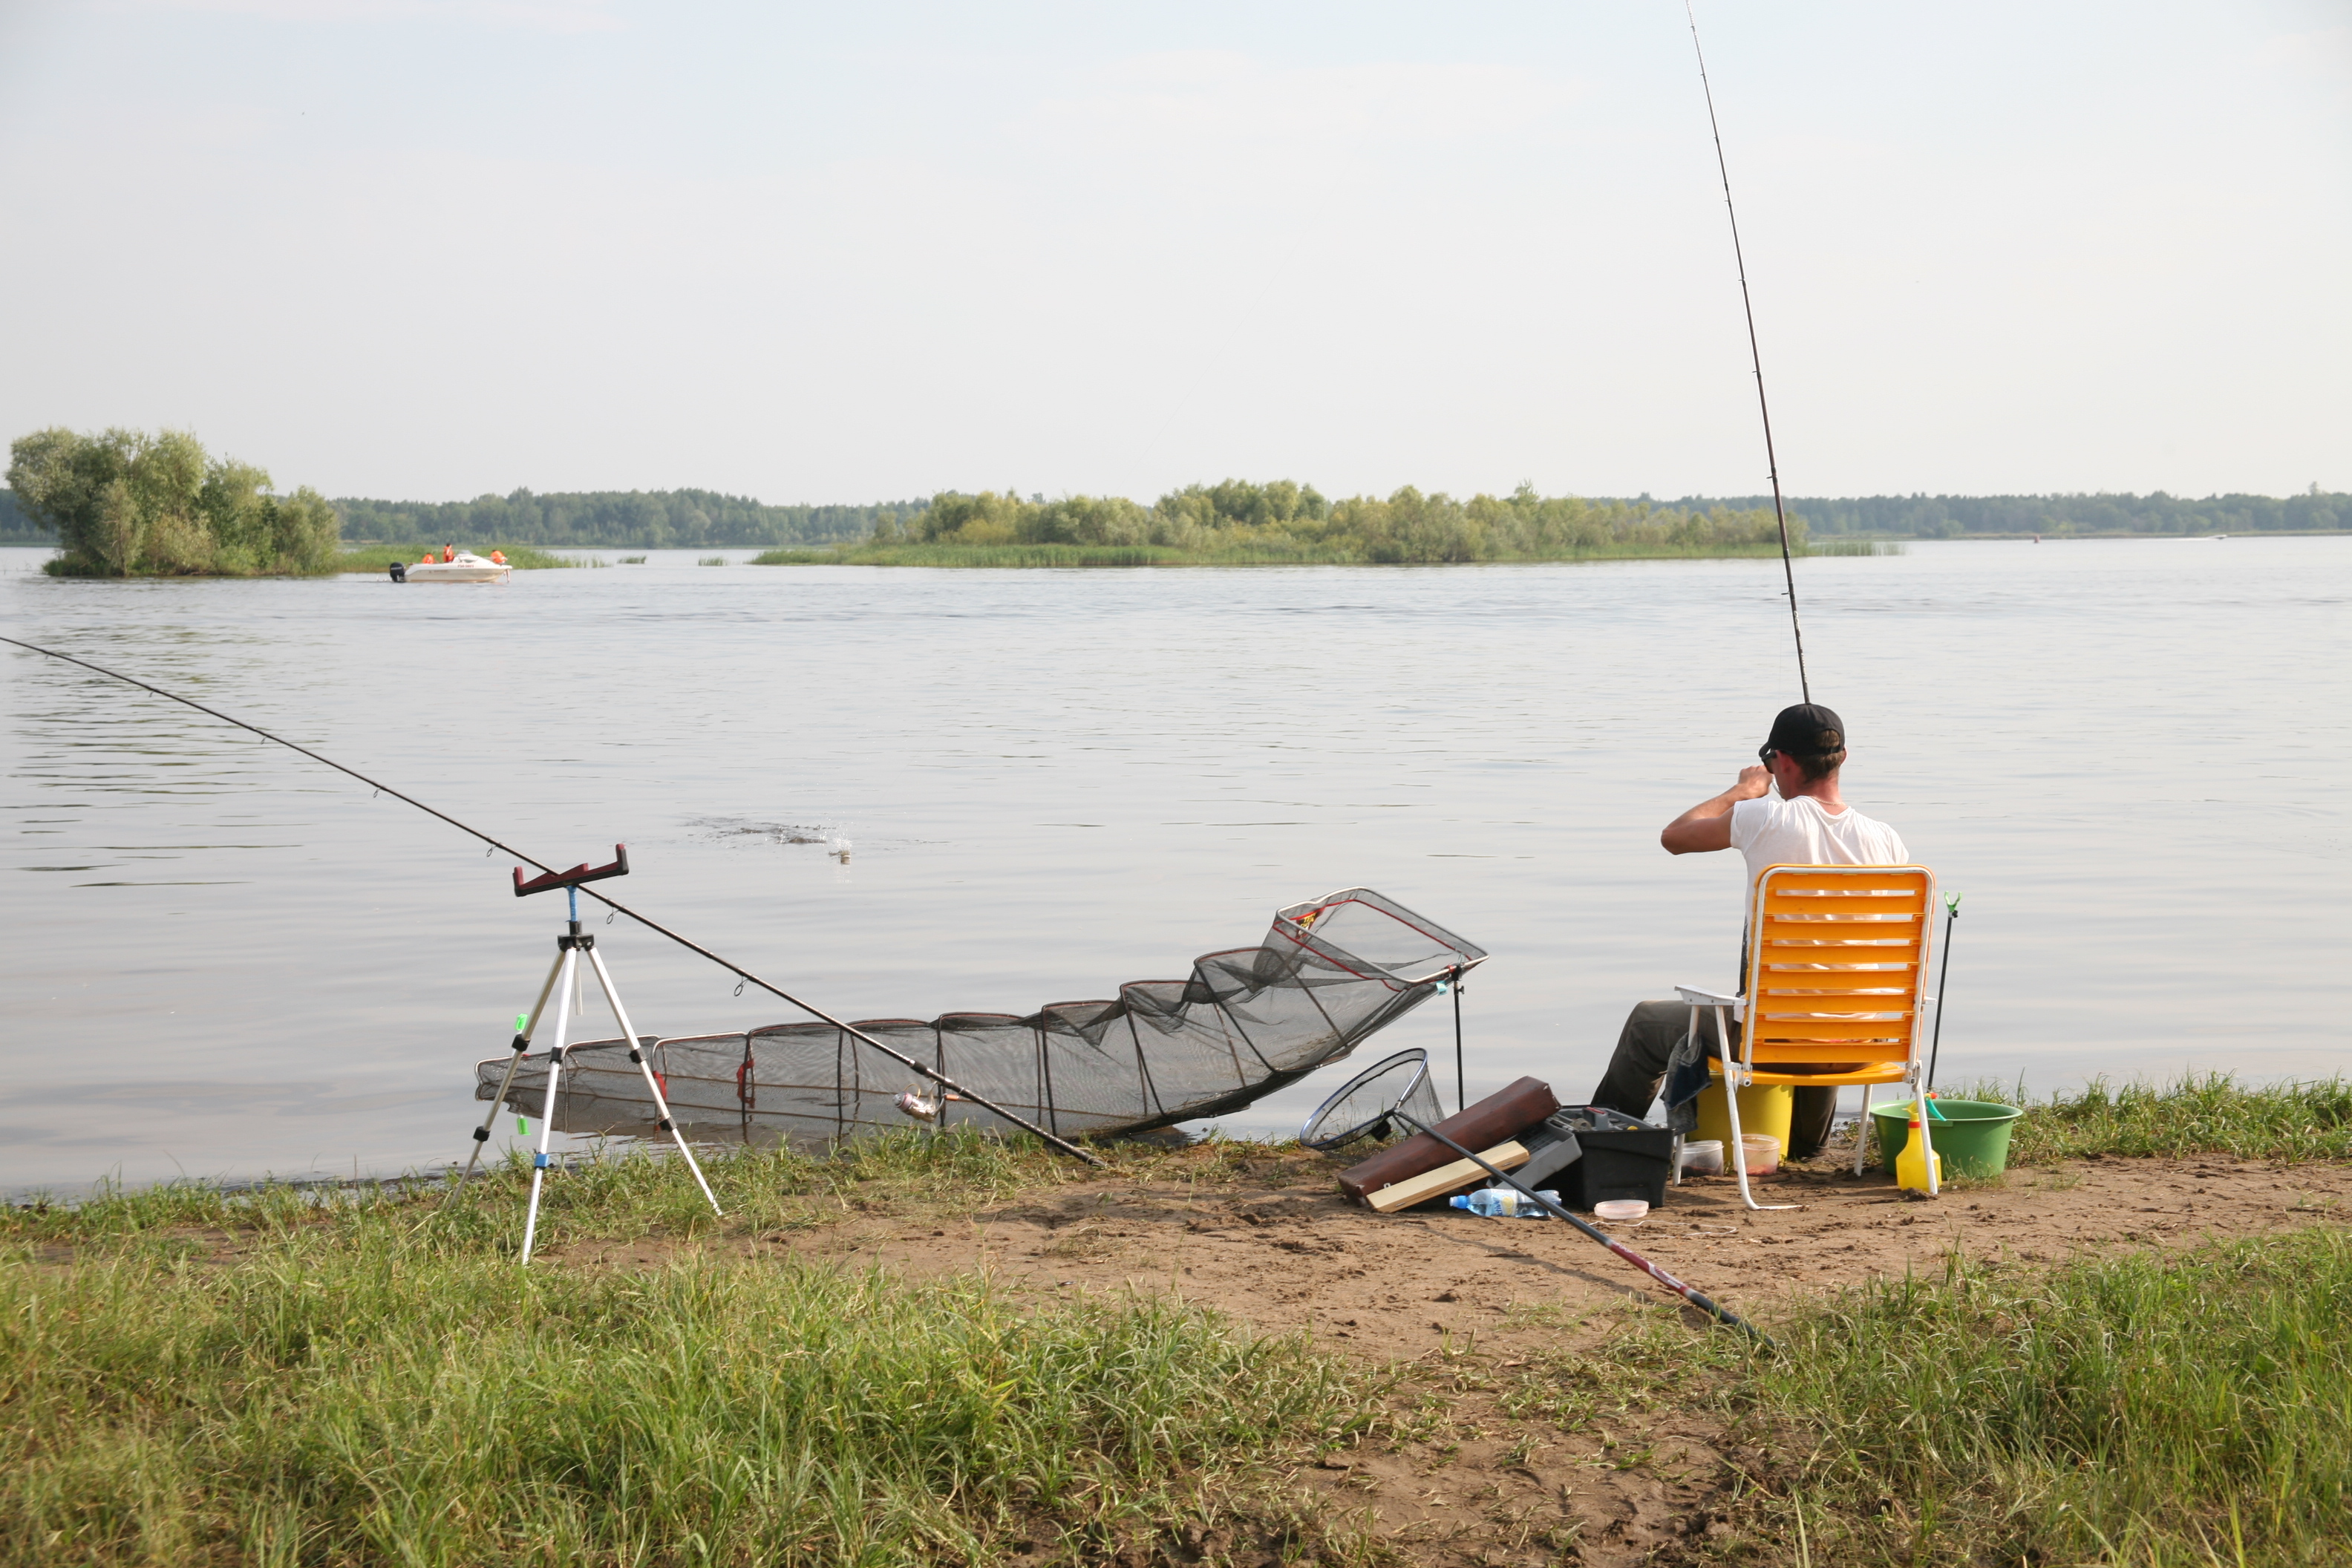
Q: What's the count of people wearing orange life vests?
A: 3